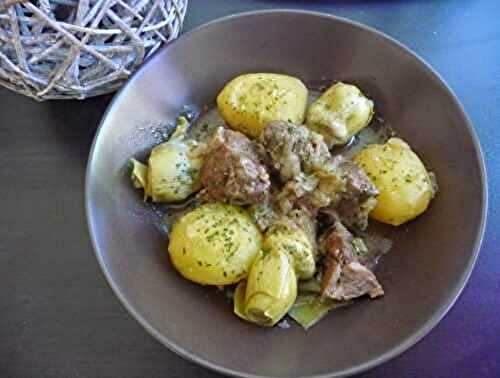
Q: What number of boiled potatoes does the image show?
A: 3